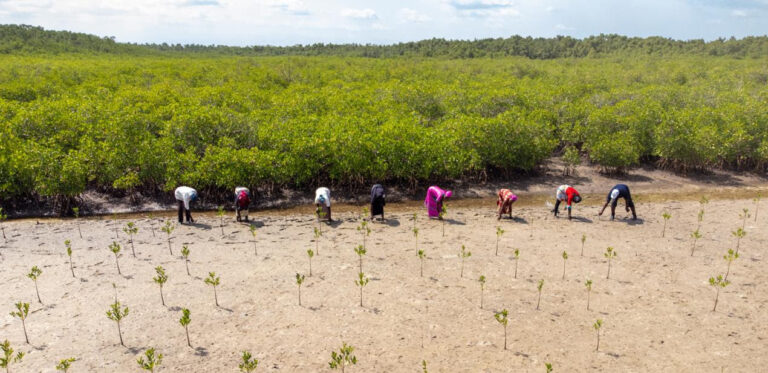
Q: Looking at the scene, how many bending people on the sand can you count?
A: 8